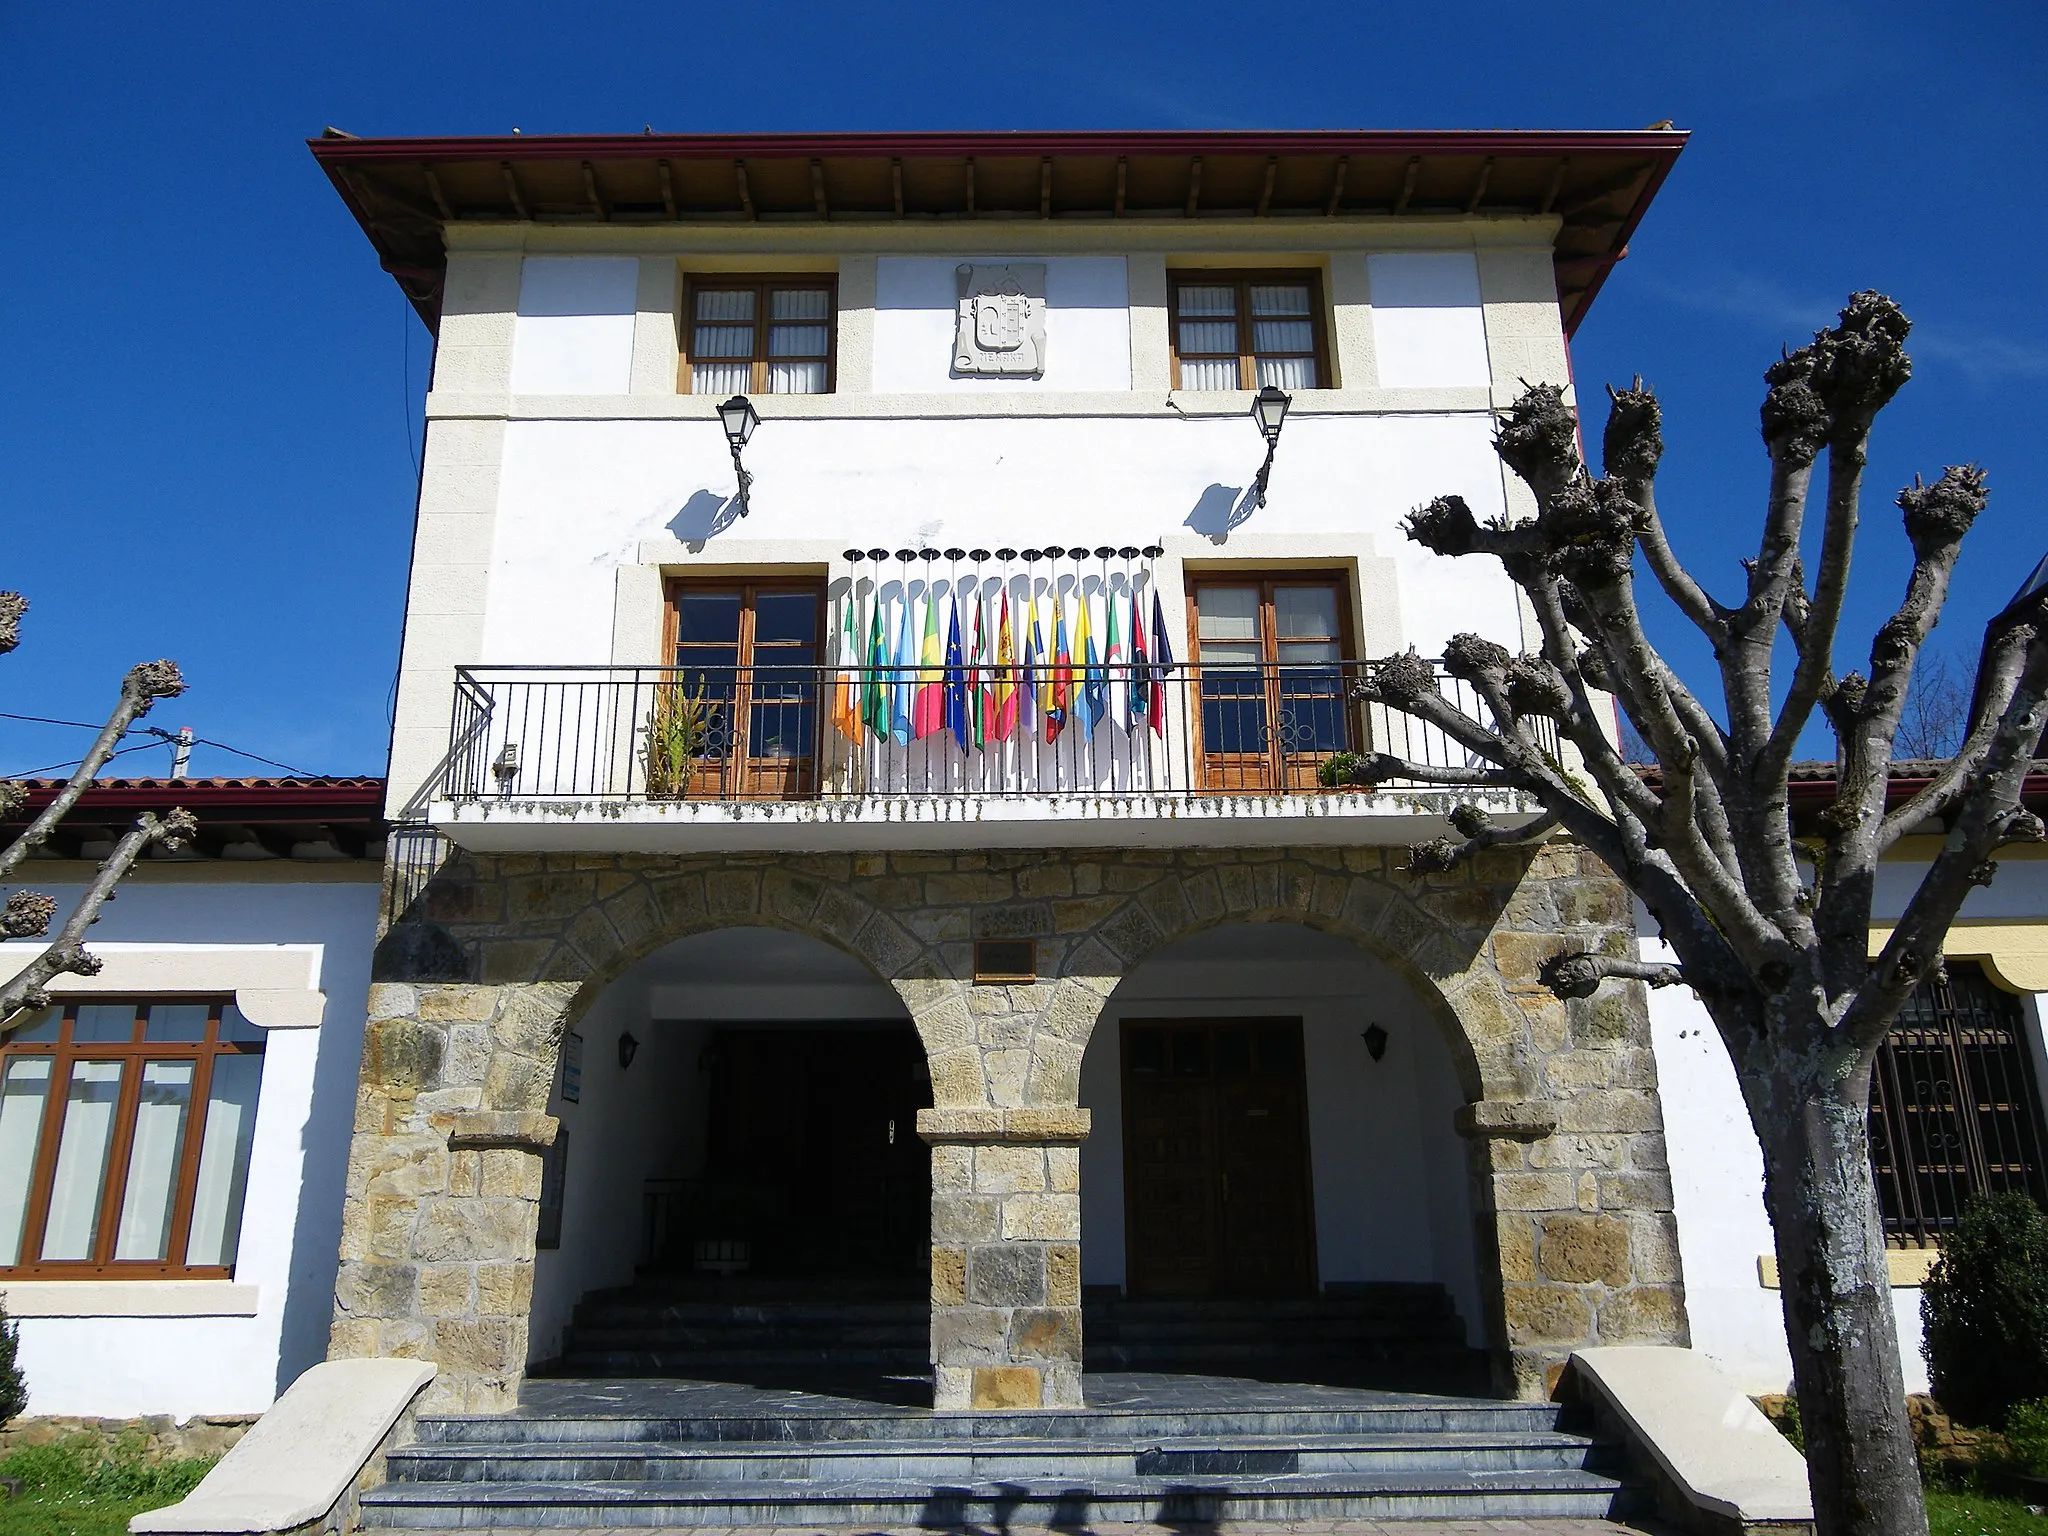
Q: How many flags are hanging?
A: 13